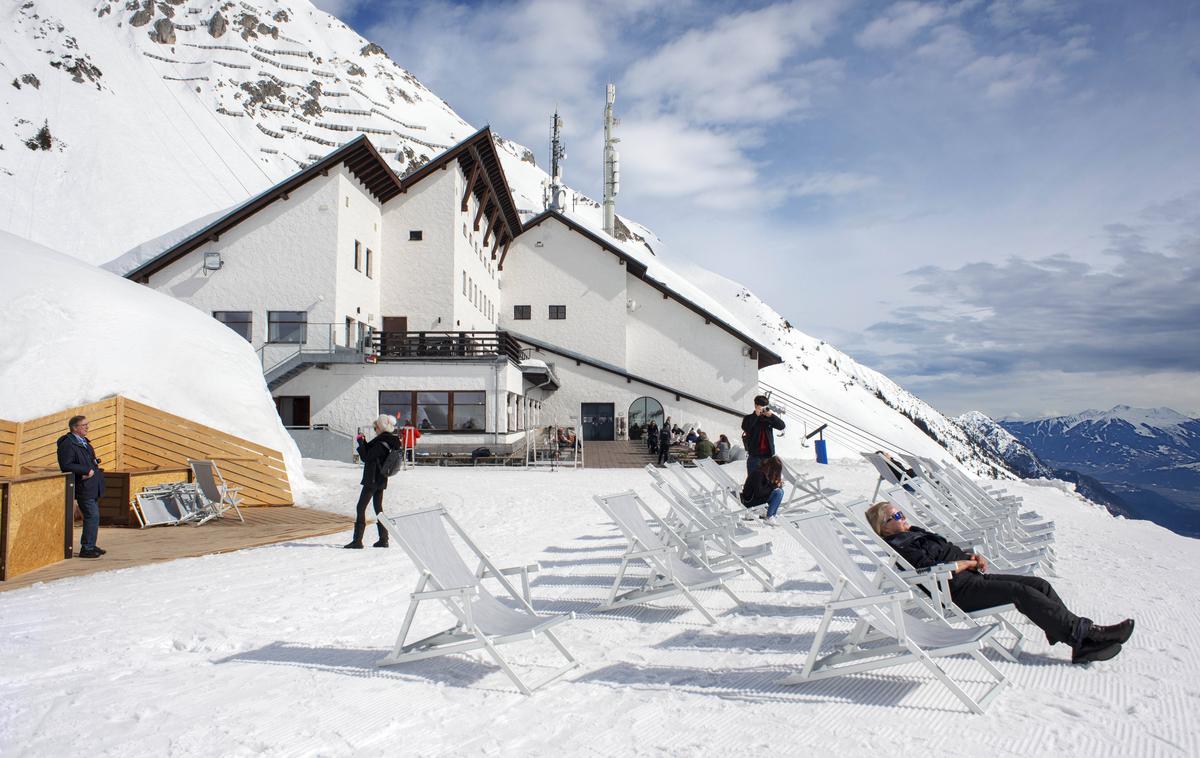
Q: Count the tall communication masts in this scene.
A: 2